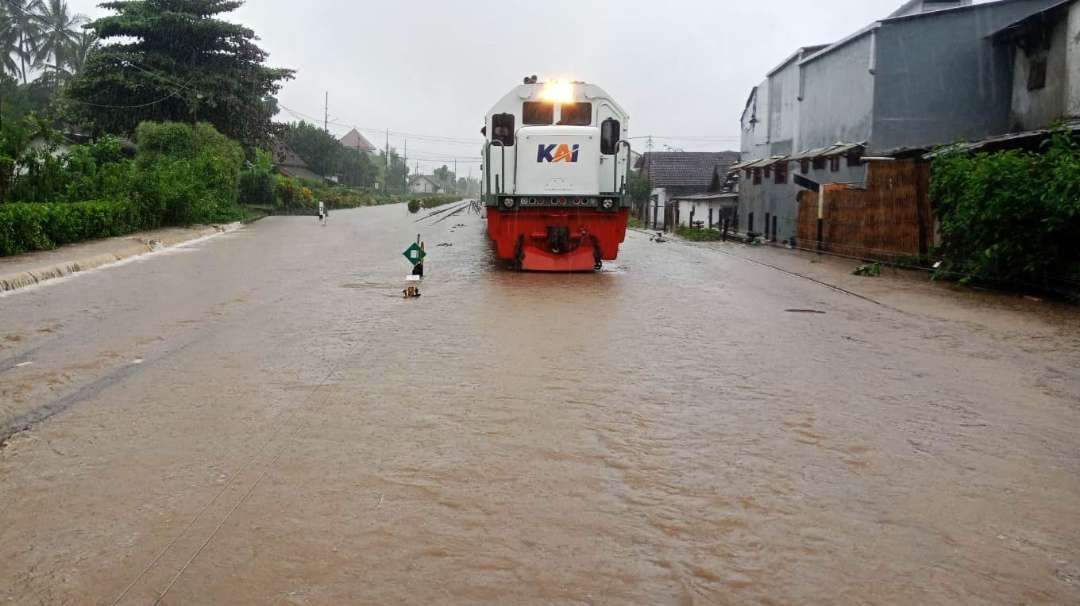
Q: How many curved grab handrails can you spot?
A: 2